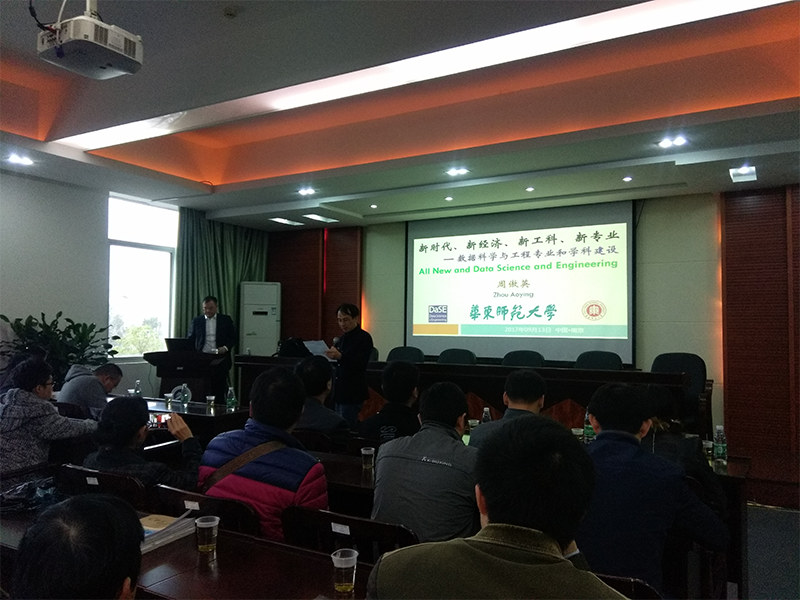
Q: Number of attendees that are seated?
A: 13